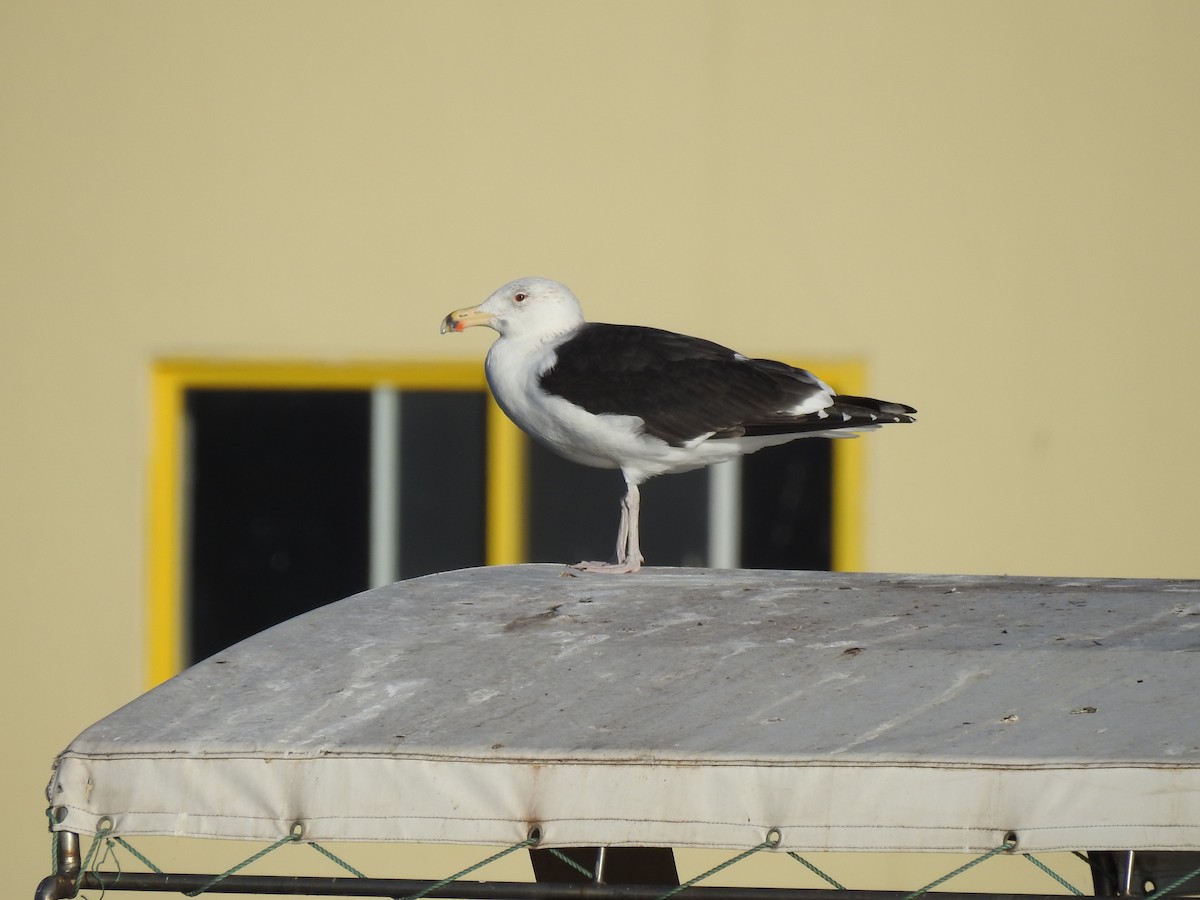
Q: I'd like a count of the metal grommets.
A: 5